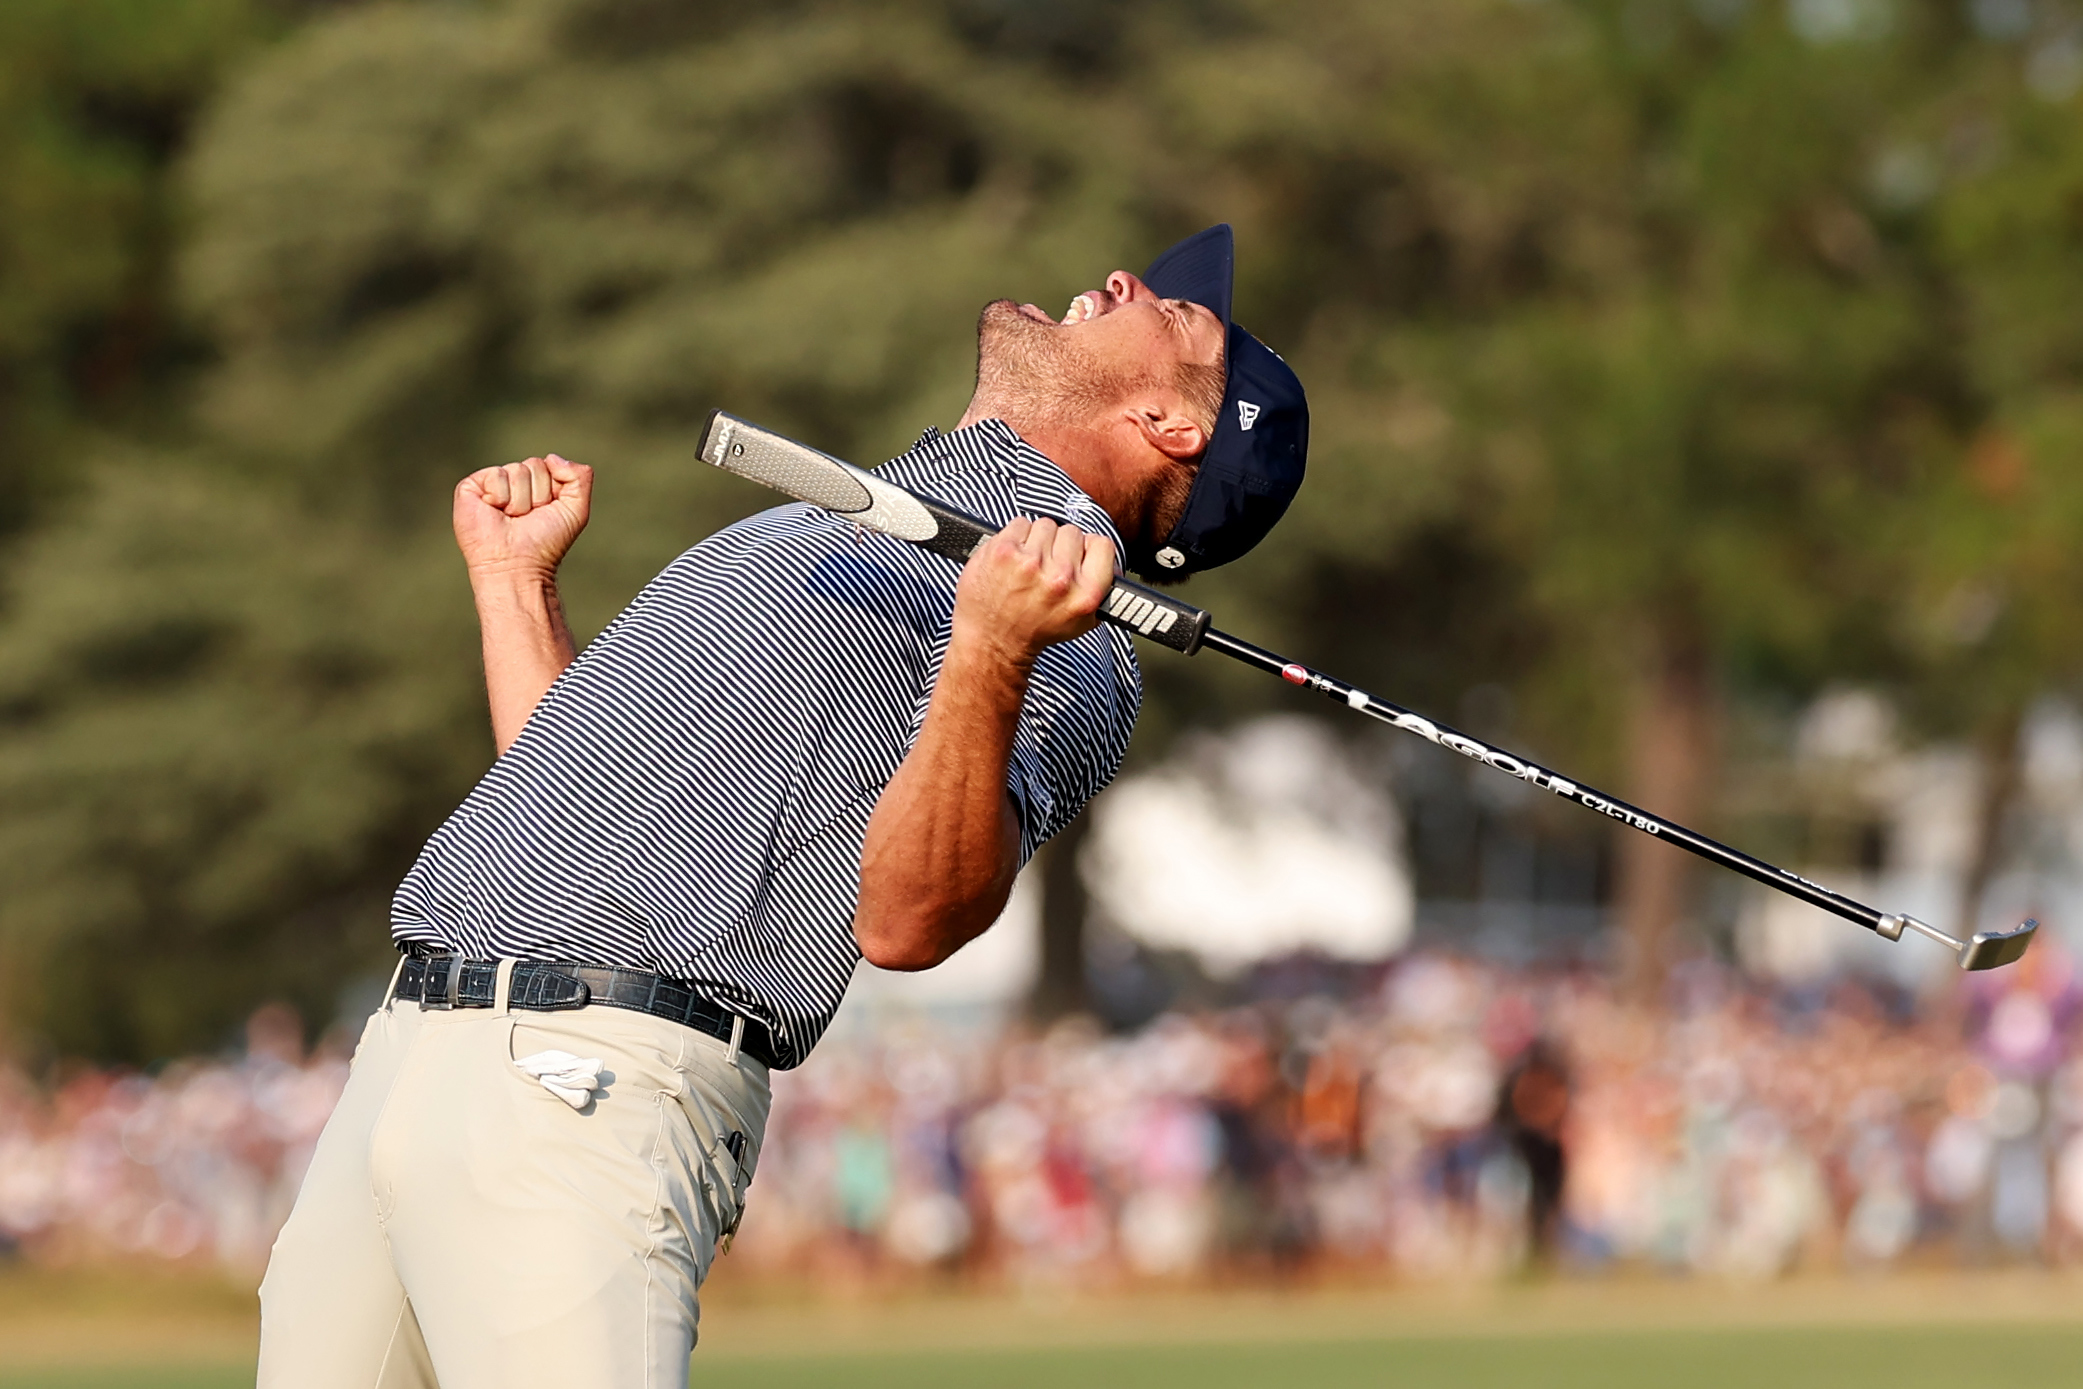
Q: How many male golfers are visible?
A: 1